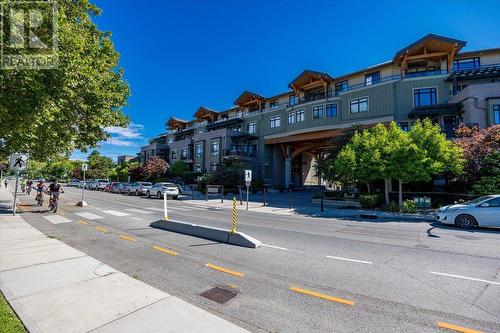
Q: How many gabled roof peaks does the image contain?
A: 5